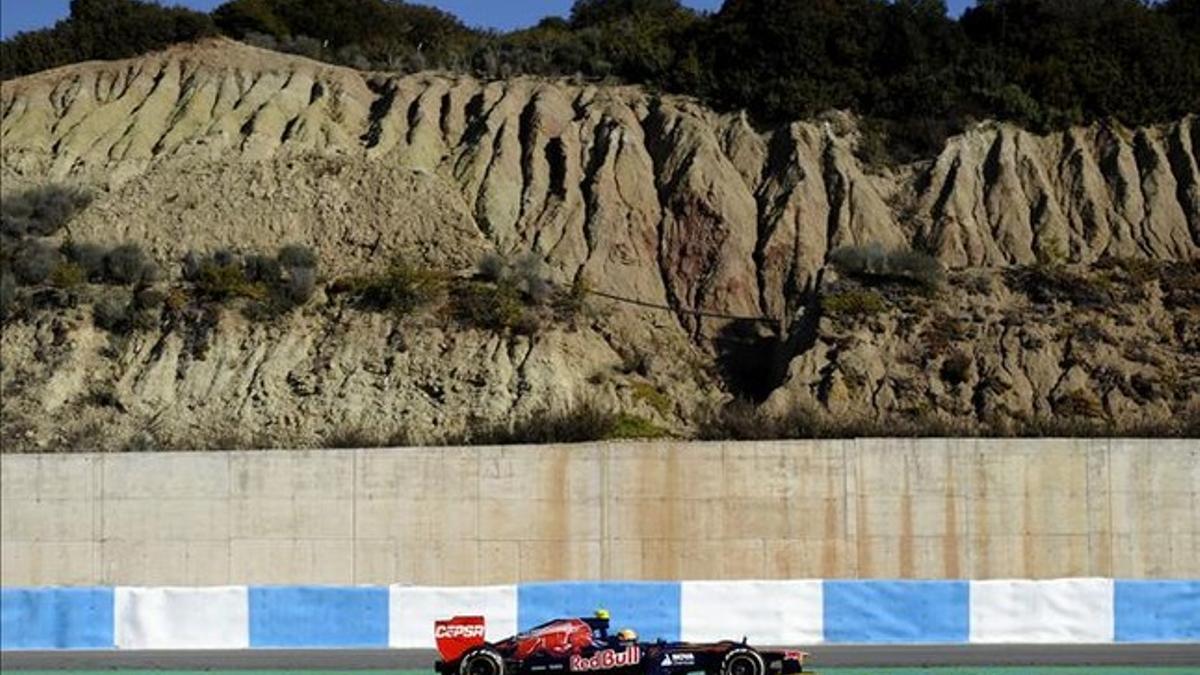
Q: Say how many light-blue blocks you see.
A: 5